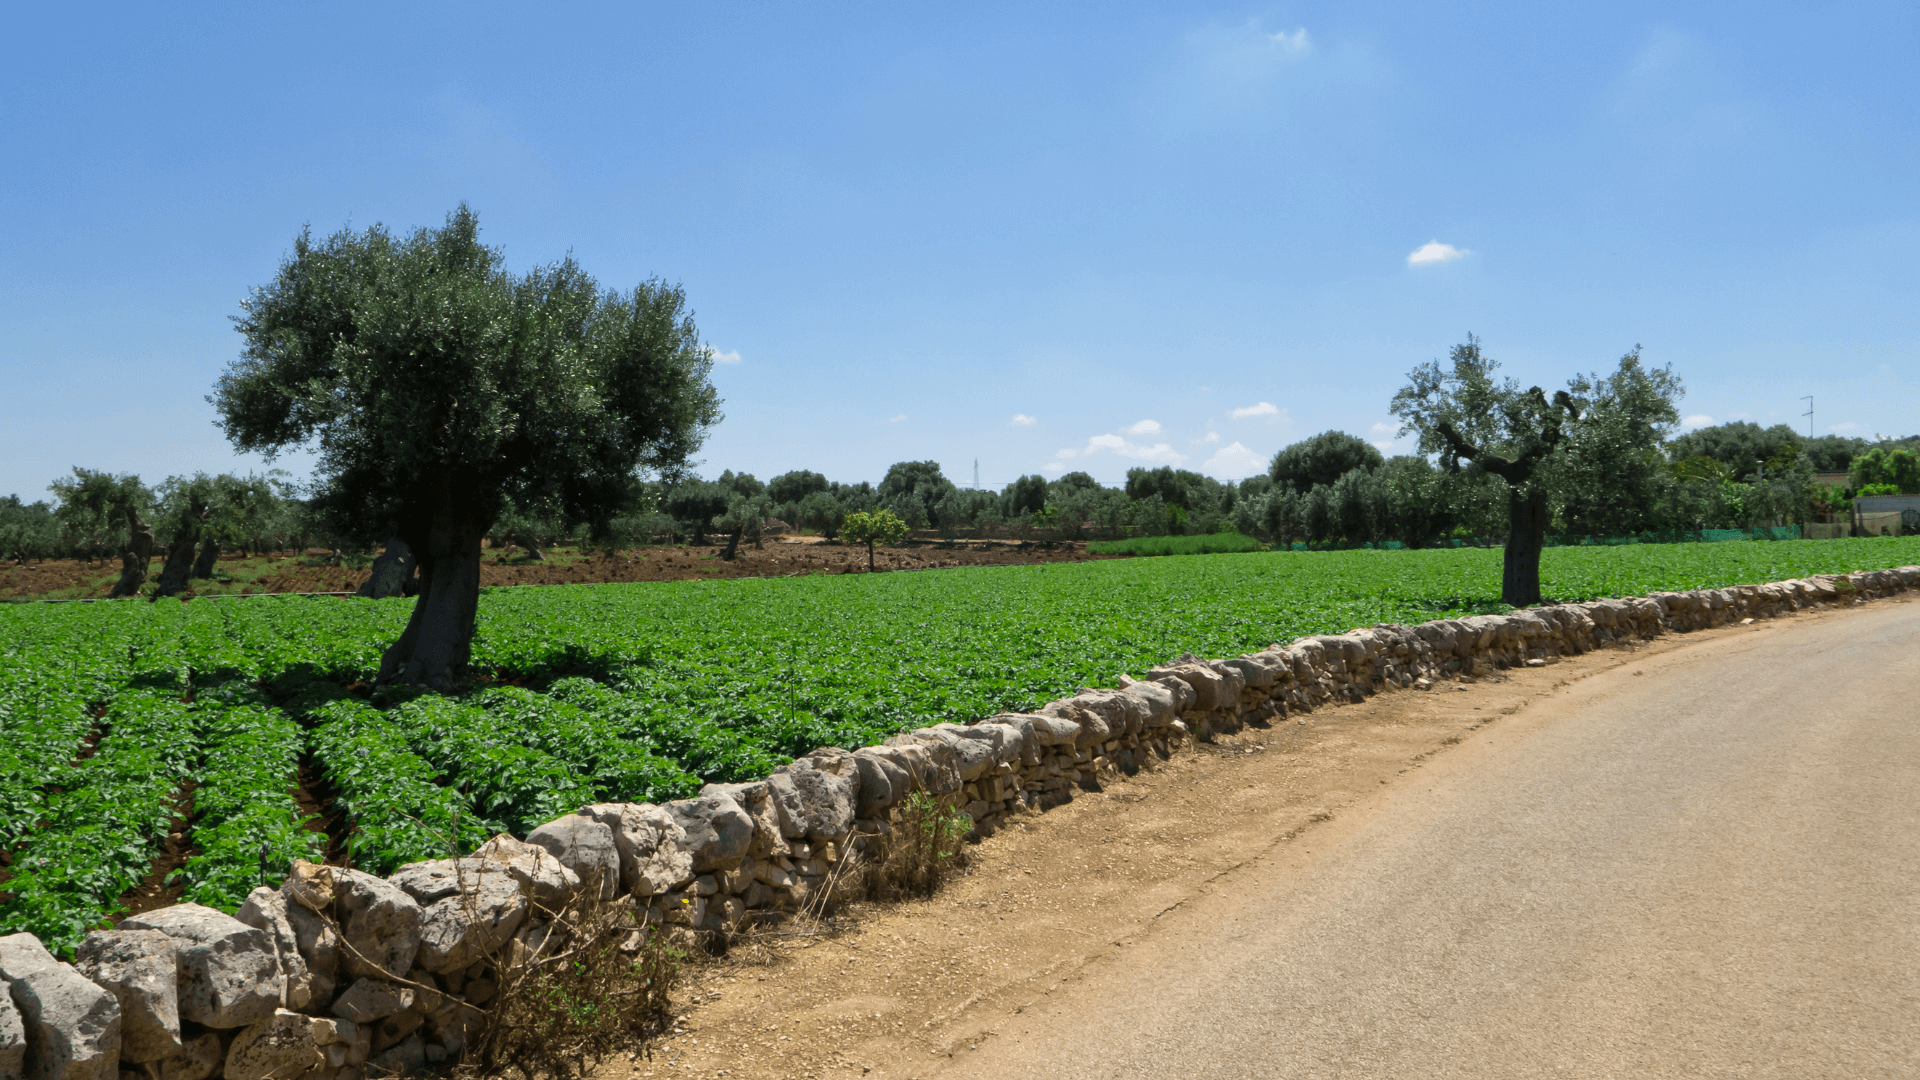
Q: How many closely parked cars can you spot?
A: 0